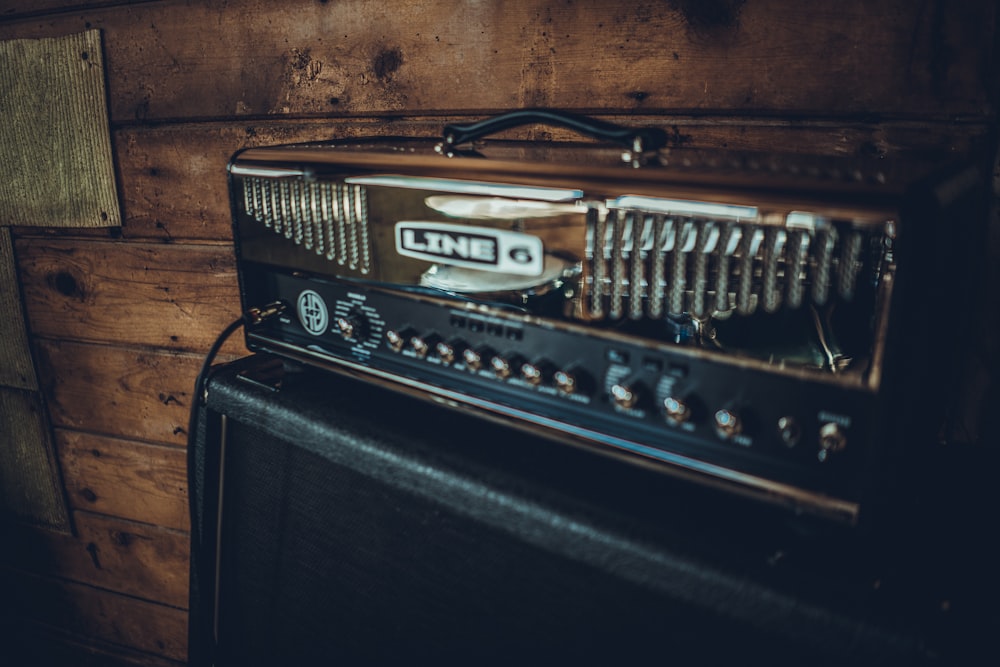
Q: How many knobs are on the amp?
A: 11